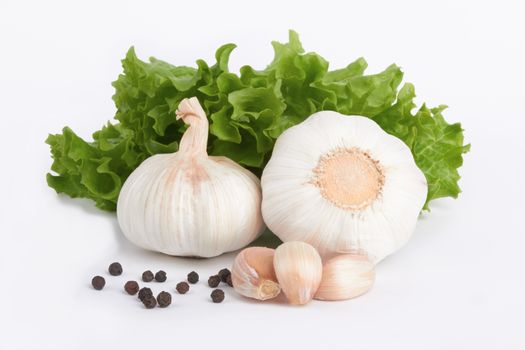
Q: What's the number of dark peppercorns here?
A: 14